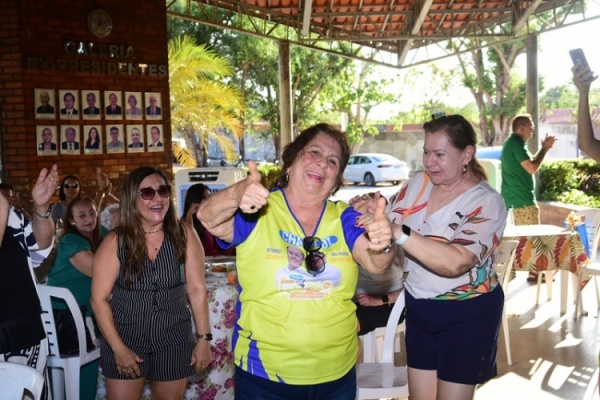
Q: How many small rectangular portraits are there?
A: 12